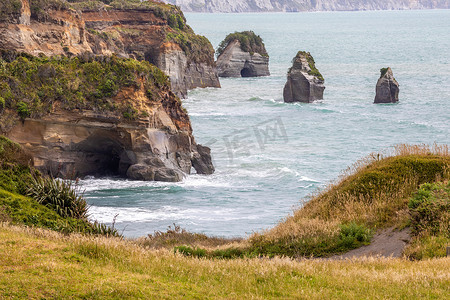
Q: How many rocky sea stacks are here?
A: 3